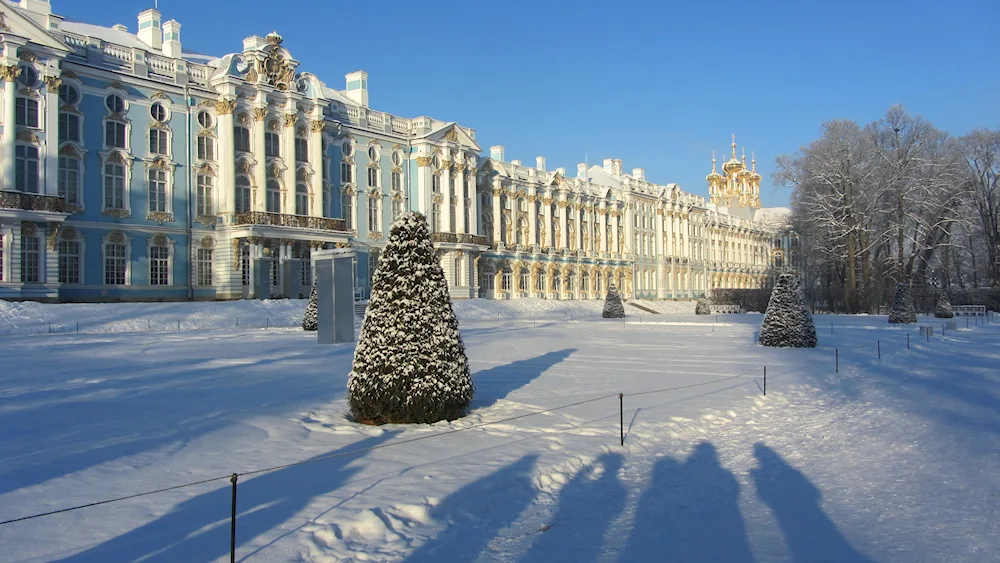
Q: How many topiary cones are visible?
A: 7